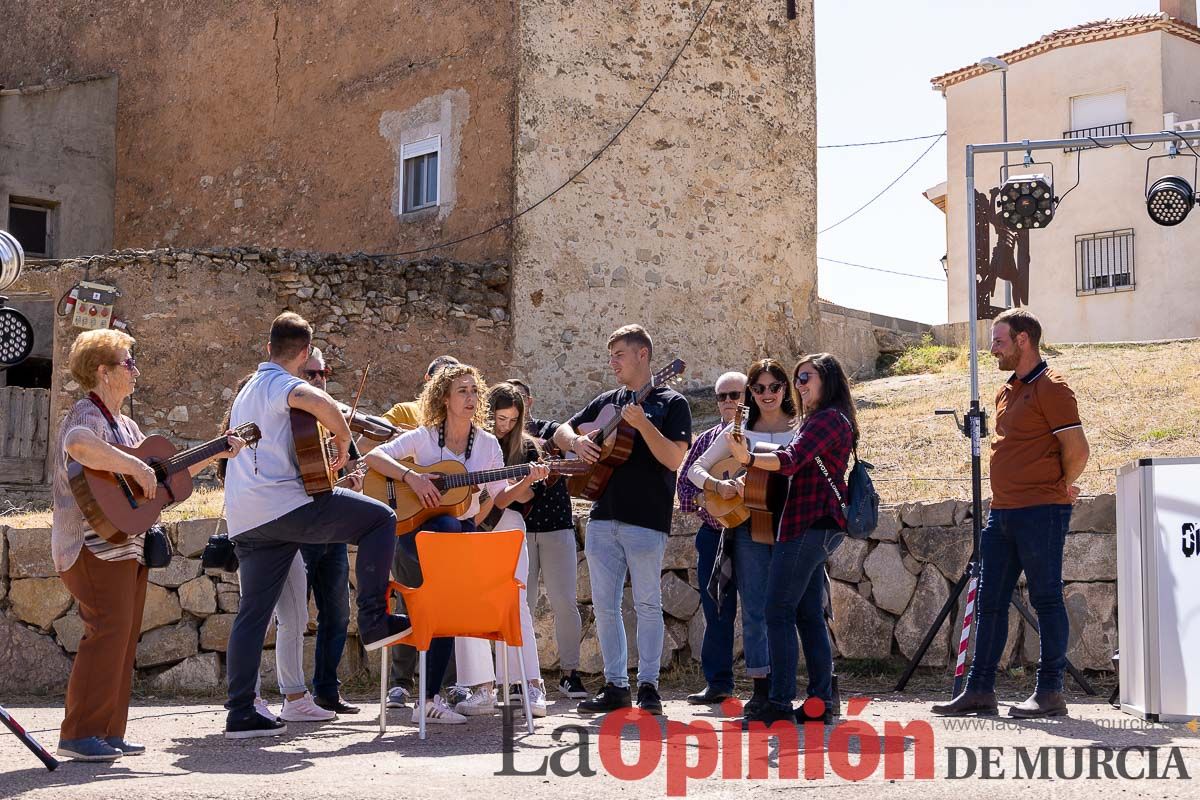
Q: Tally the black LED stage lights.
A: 3